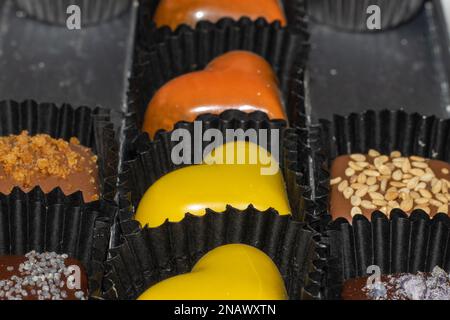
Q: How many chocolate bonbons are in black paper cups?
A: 8